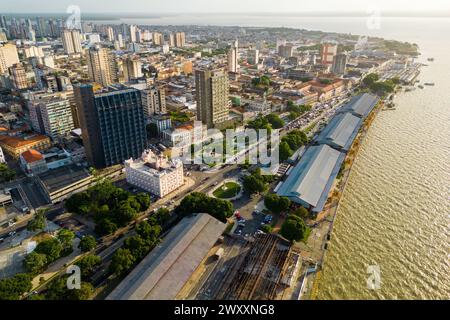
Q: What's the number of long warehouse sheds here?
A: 4